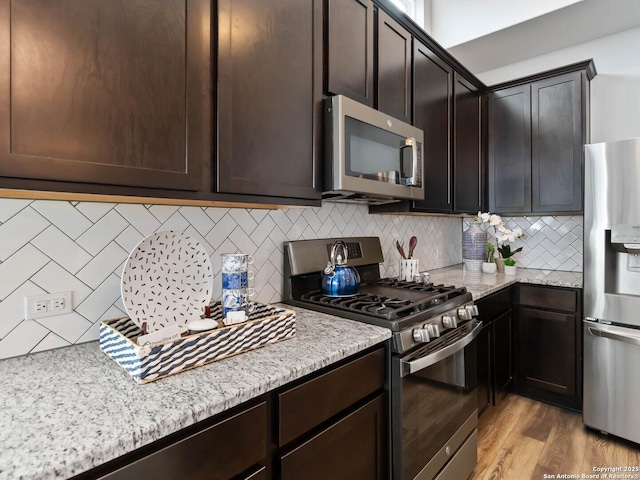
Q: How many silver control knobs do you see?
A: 5